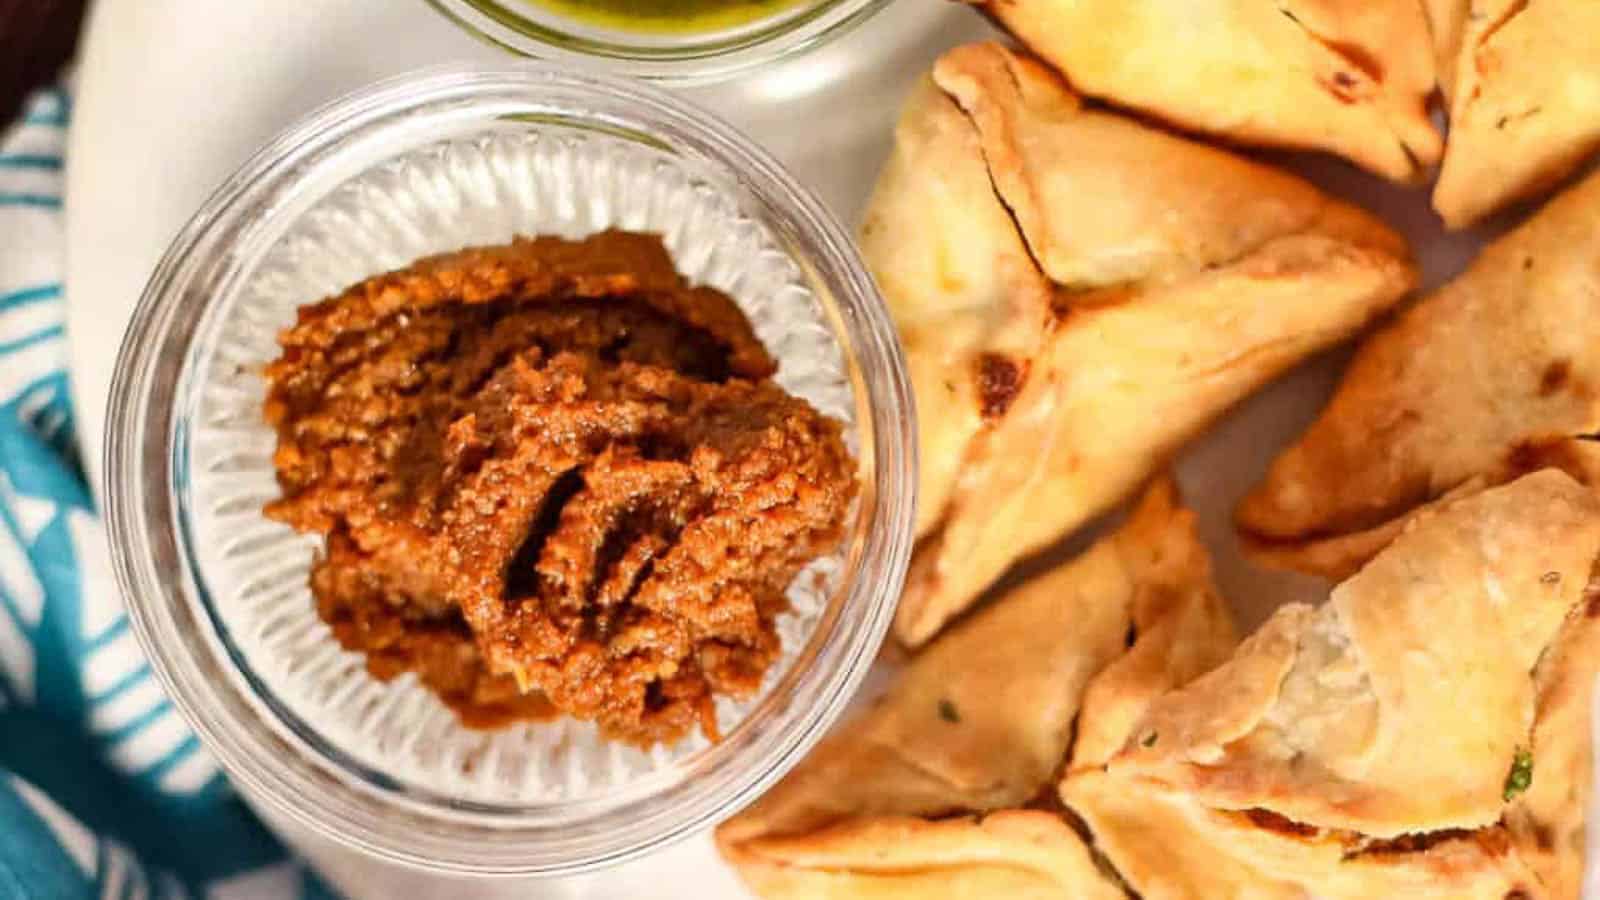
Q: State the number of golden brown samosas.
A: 6